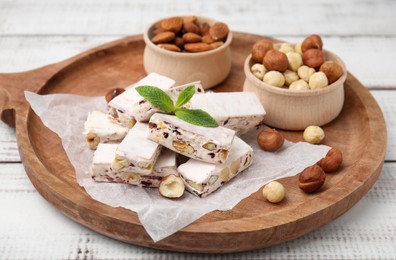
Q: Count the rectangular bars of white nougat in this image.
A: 8